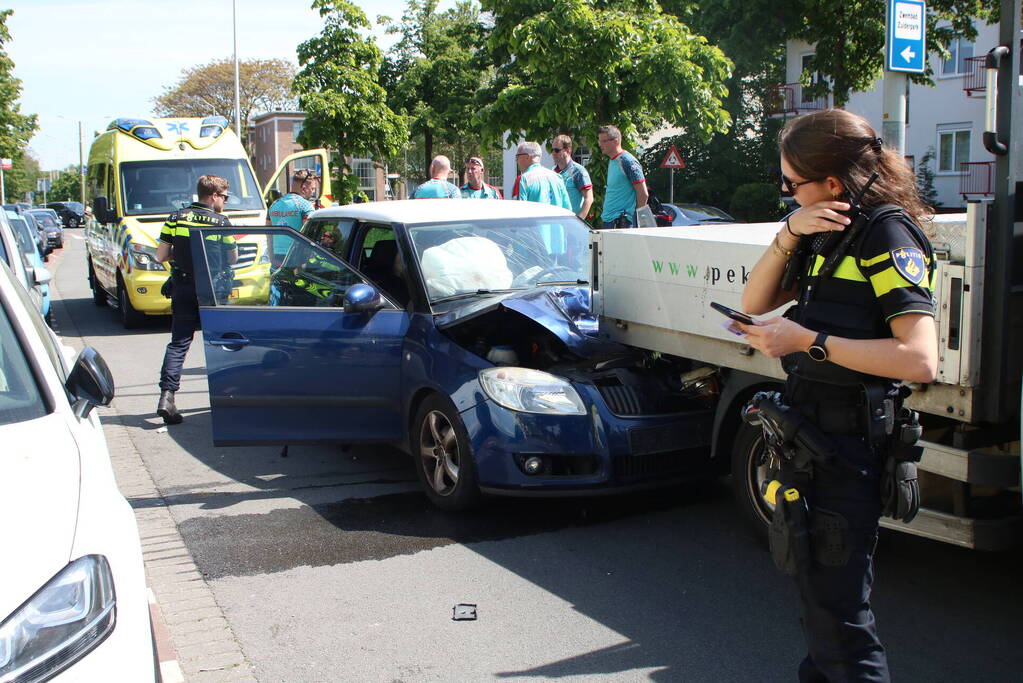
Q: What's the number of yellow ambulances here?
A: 1